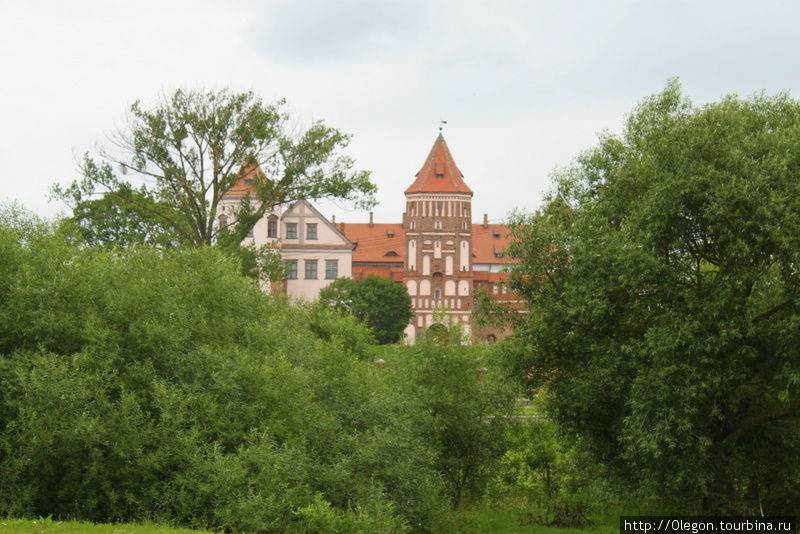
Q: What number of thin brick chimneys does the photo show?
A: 3